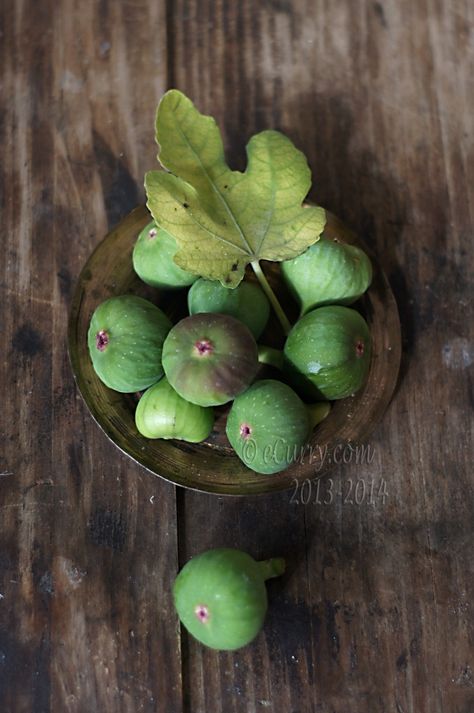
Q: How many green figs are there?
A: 9